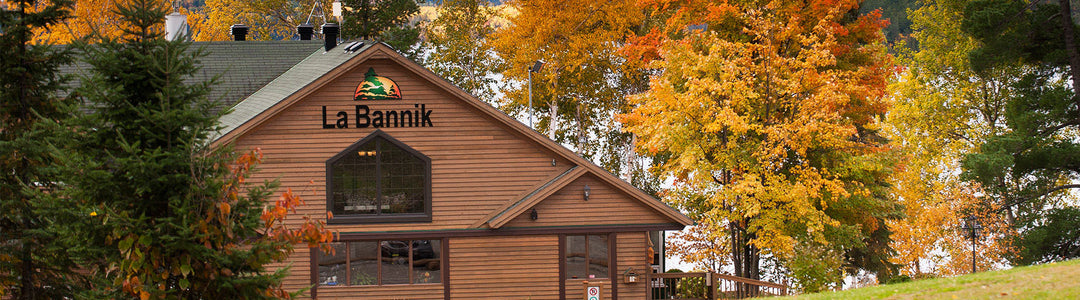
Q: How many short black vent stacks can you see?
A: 3